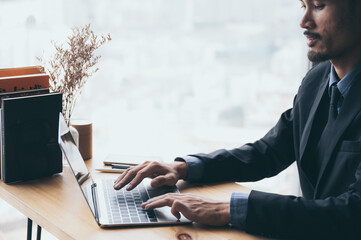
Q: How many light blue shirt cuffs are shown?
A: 2